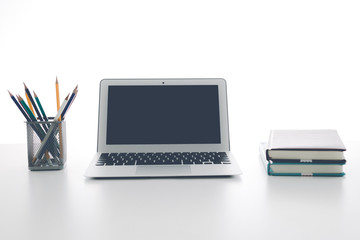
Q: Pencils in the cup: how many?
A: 10